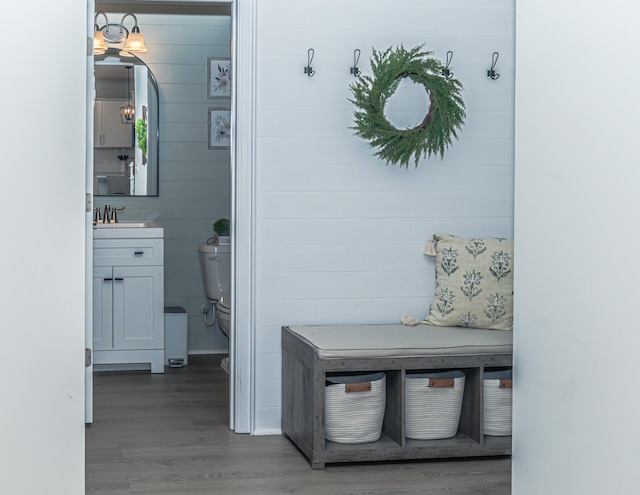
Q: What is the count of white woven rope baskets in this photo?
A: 3